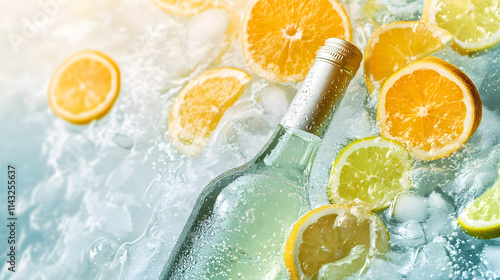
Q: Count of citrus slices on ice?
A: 10